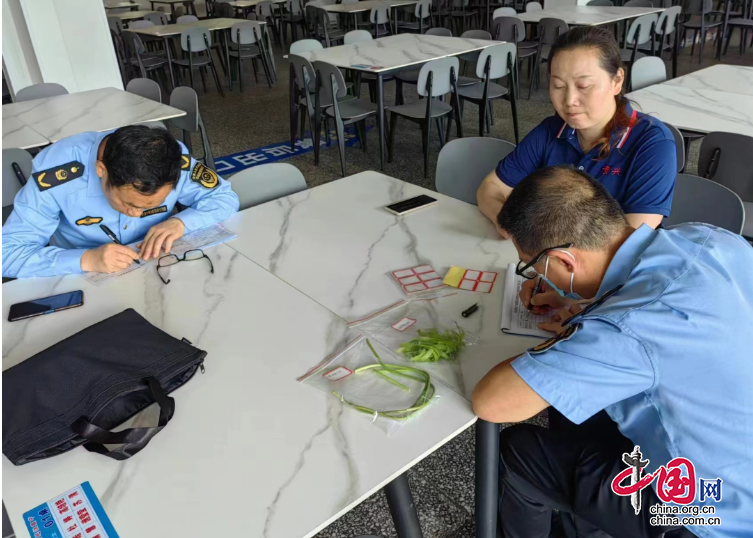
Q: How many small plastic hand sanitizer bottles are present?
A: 0